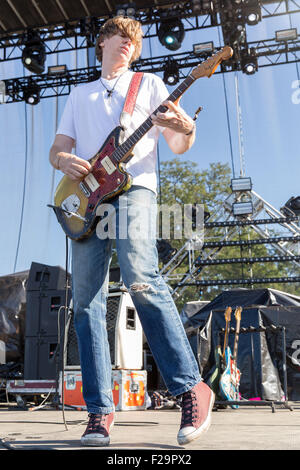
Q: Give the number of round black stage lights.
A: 6